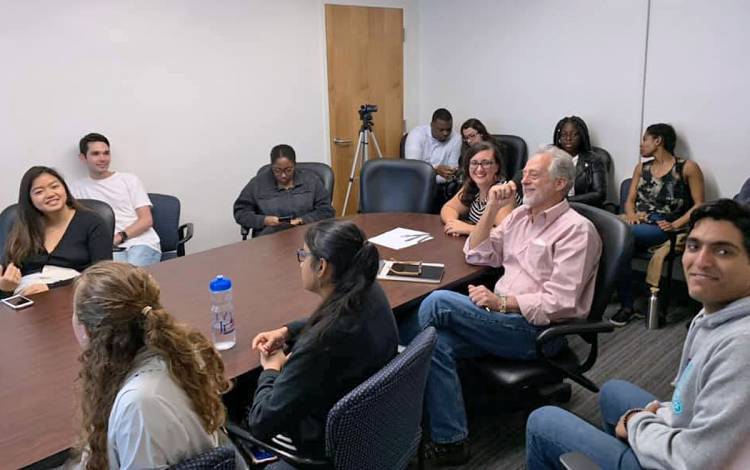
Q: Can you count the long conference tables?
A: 1